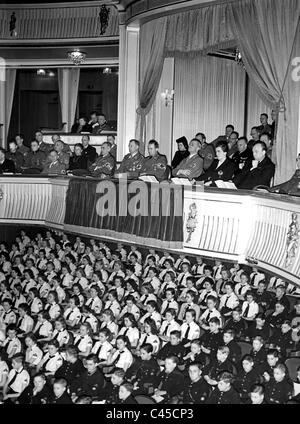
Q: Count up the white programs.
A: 3